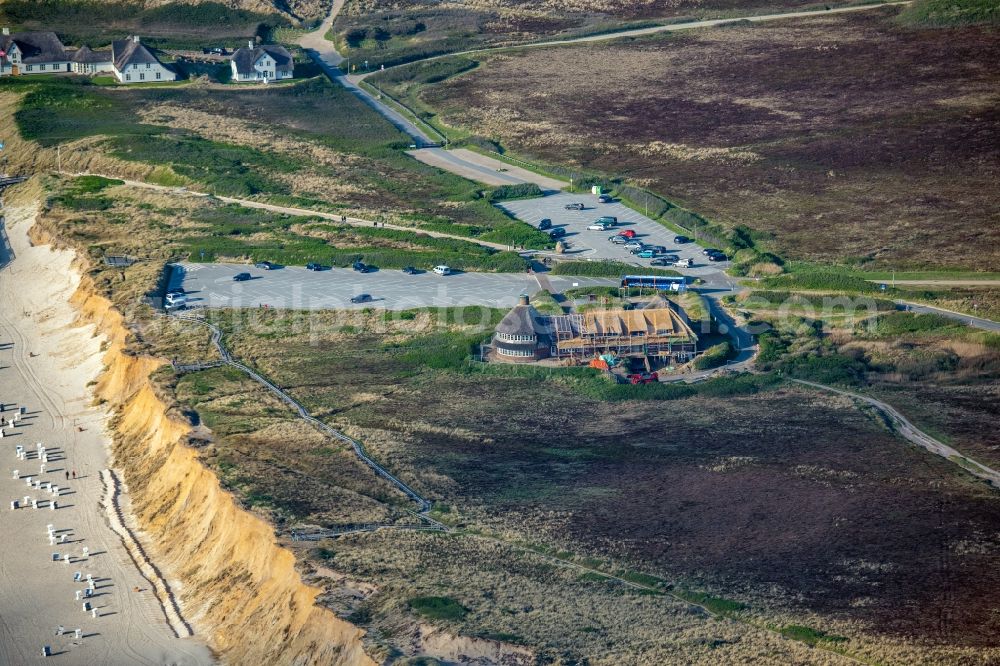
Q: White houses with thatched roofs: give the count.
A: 3